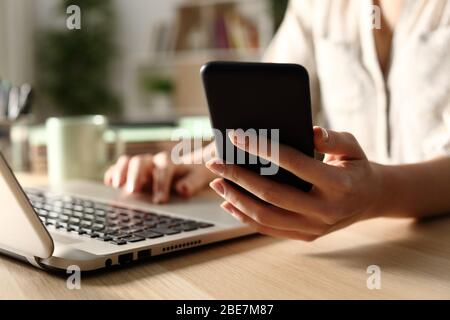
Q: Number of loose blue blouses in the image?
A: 0